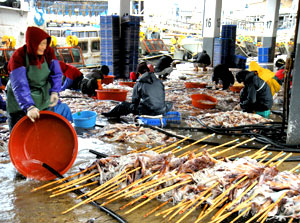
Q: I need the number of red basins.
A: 7